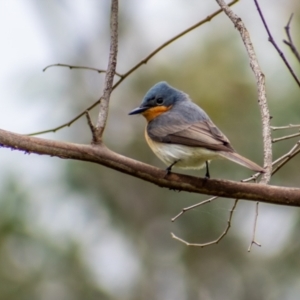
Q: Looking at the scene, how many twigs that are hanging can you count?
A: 3